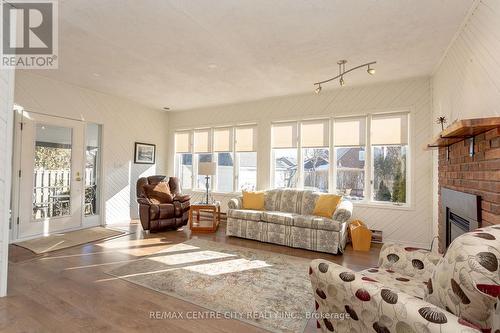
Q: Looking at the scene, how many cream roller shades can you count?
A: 8